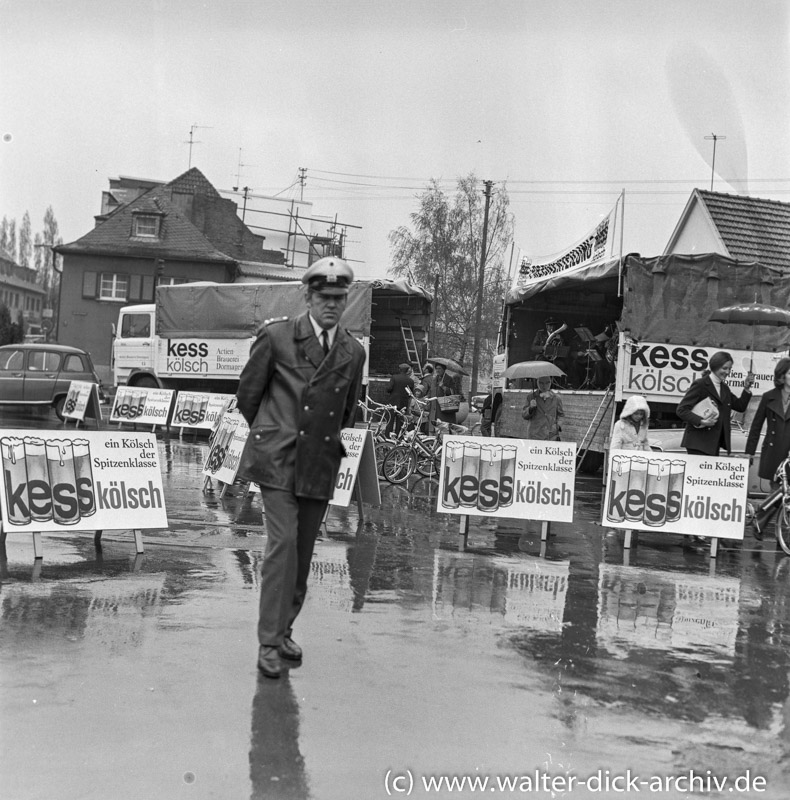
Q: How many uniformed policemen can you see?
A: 1